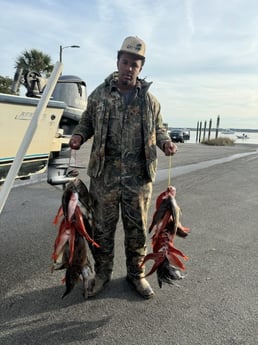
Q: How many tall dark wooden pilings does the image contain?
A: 5